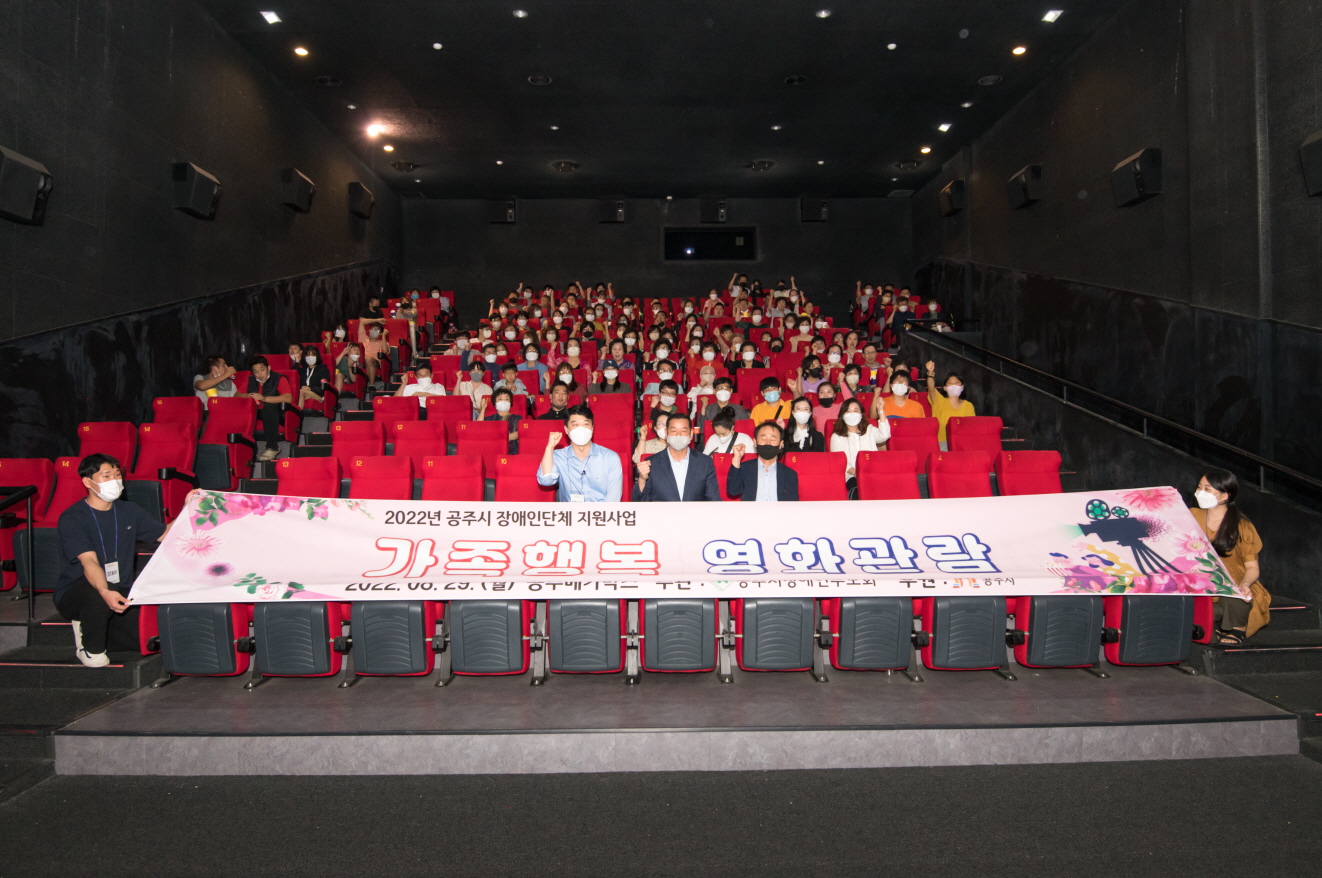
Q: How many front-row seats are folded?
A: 11